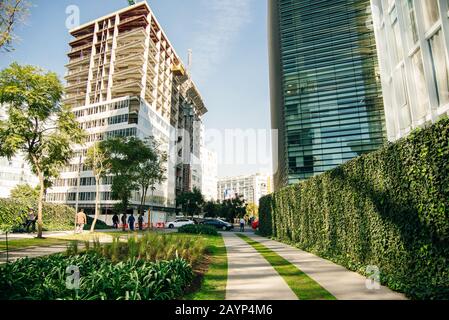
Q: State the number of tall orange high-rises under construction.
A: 1